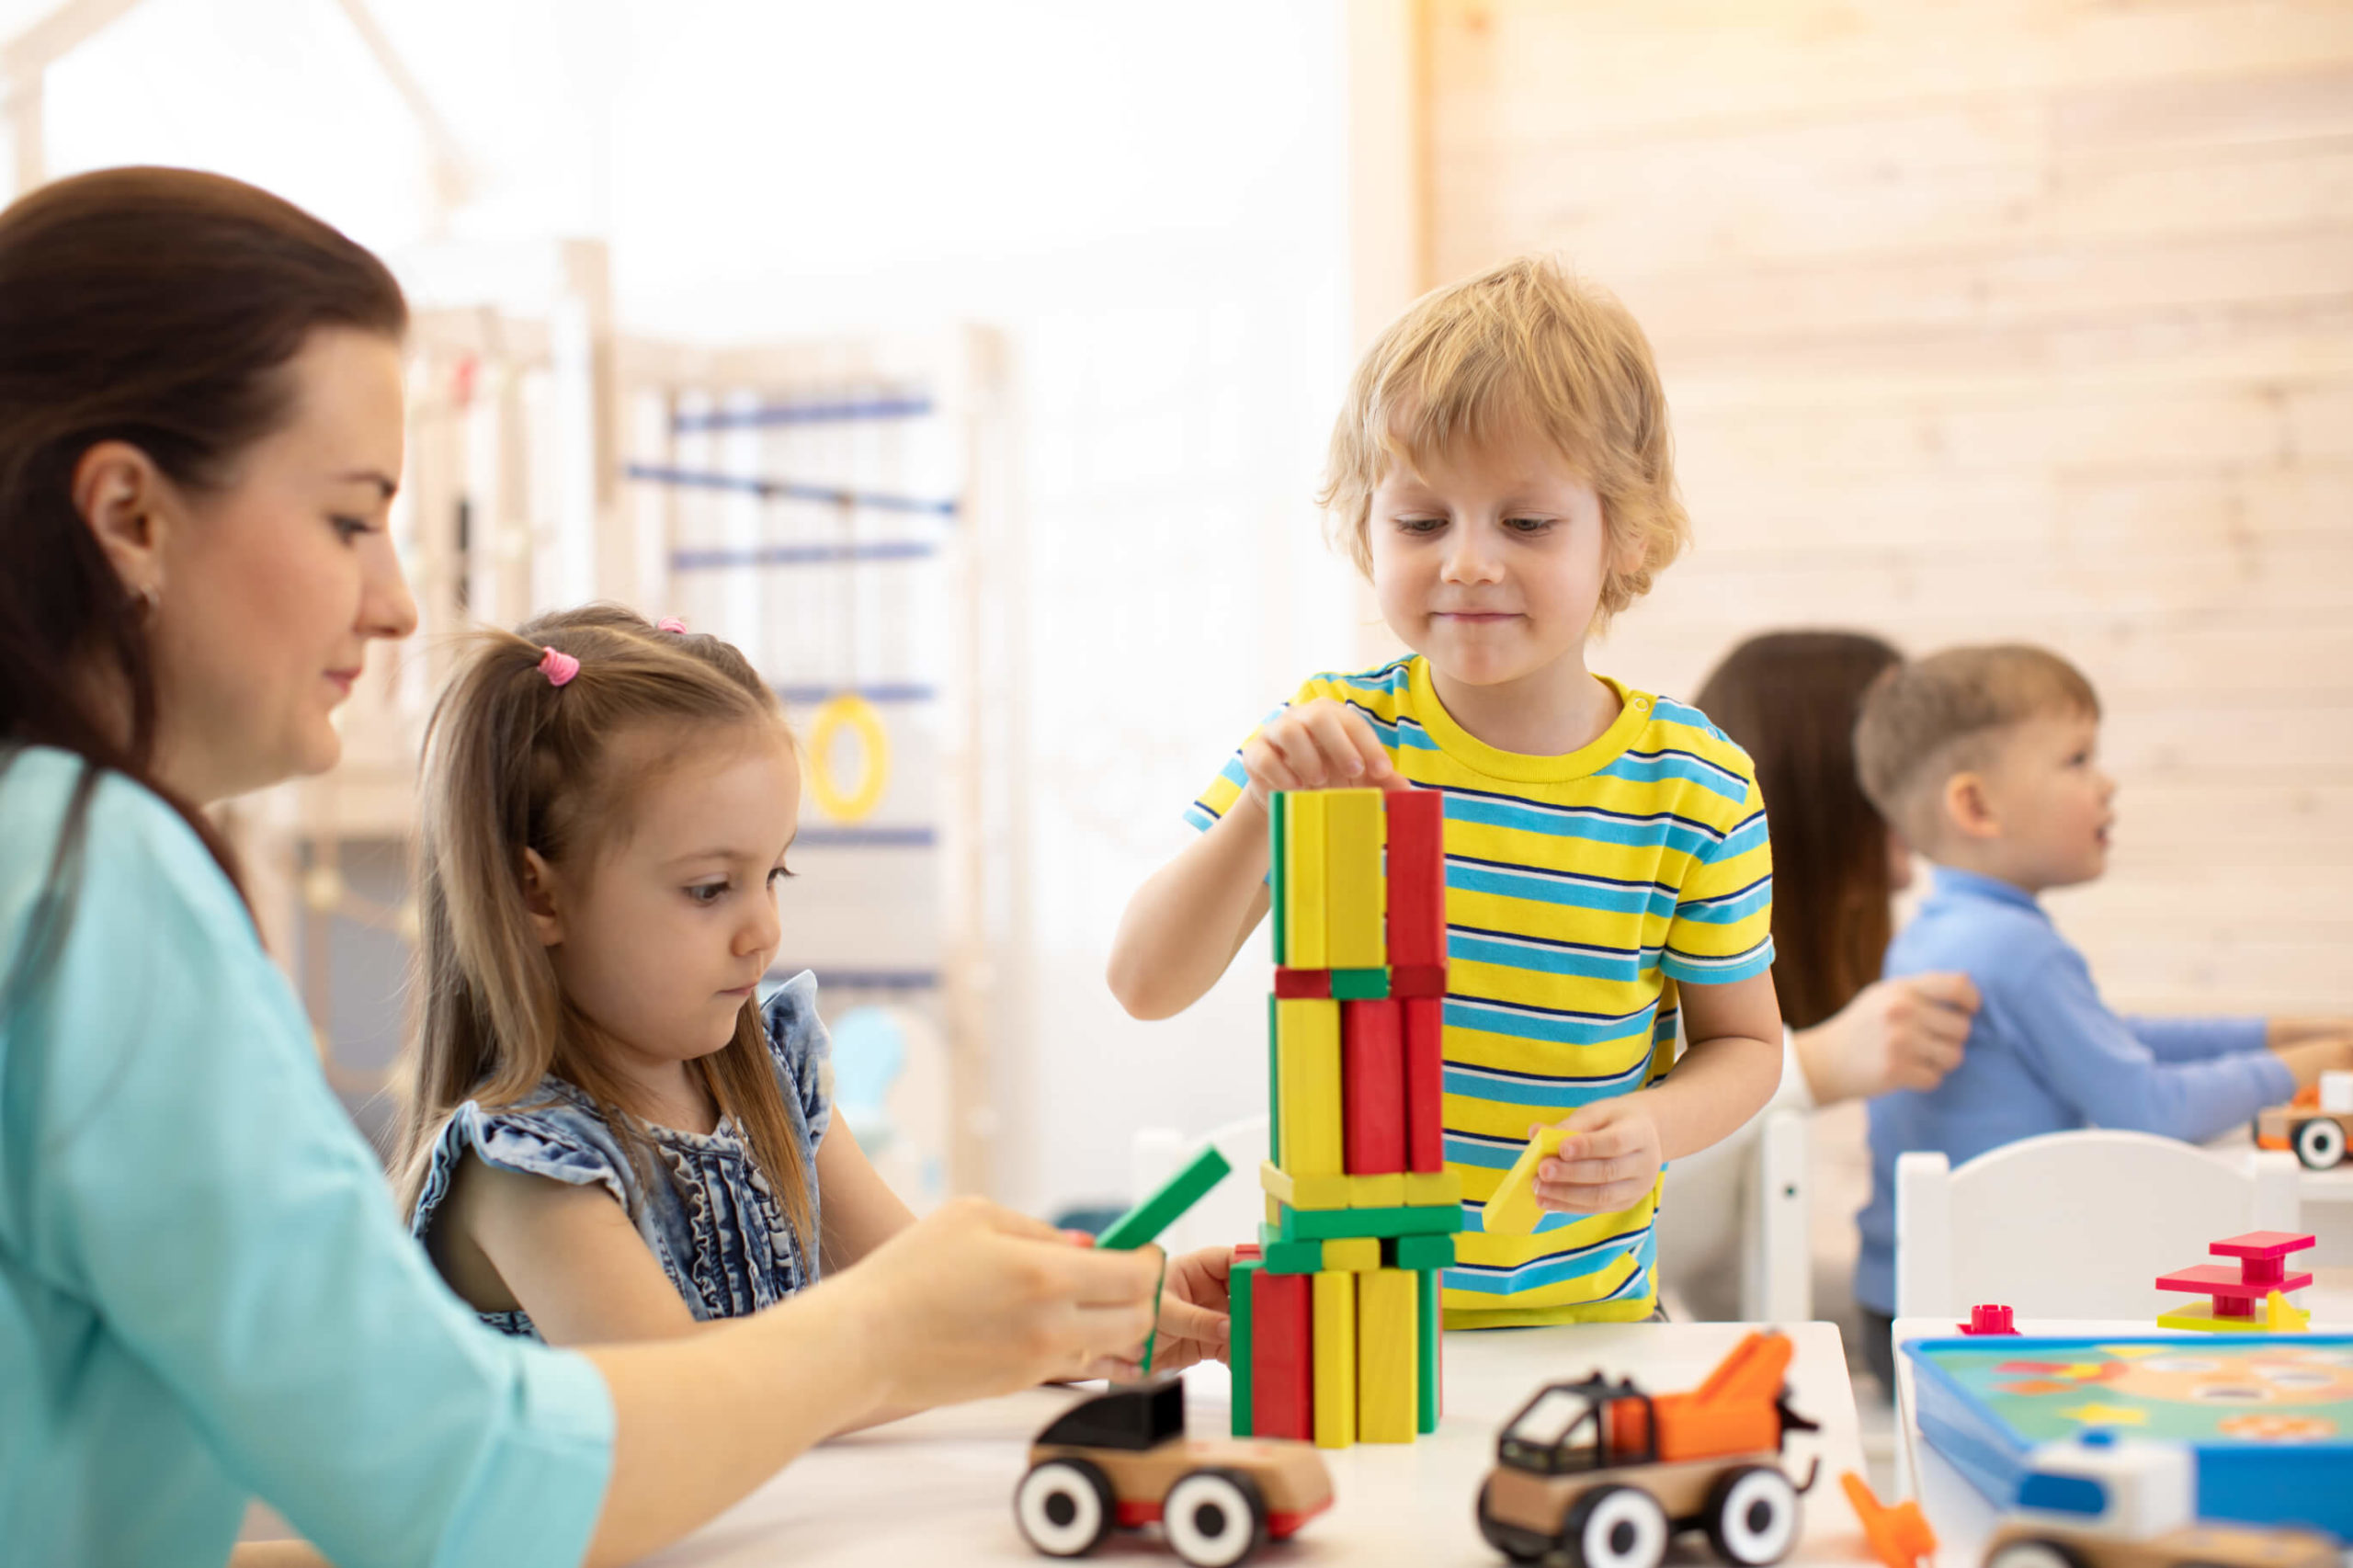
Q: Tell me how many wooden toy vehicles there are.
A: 4